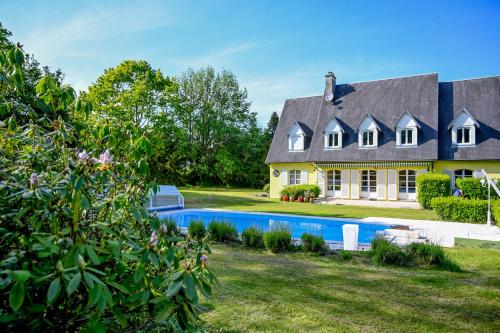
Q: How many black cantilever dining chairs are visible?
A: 0